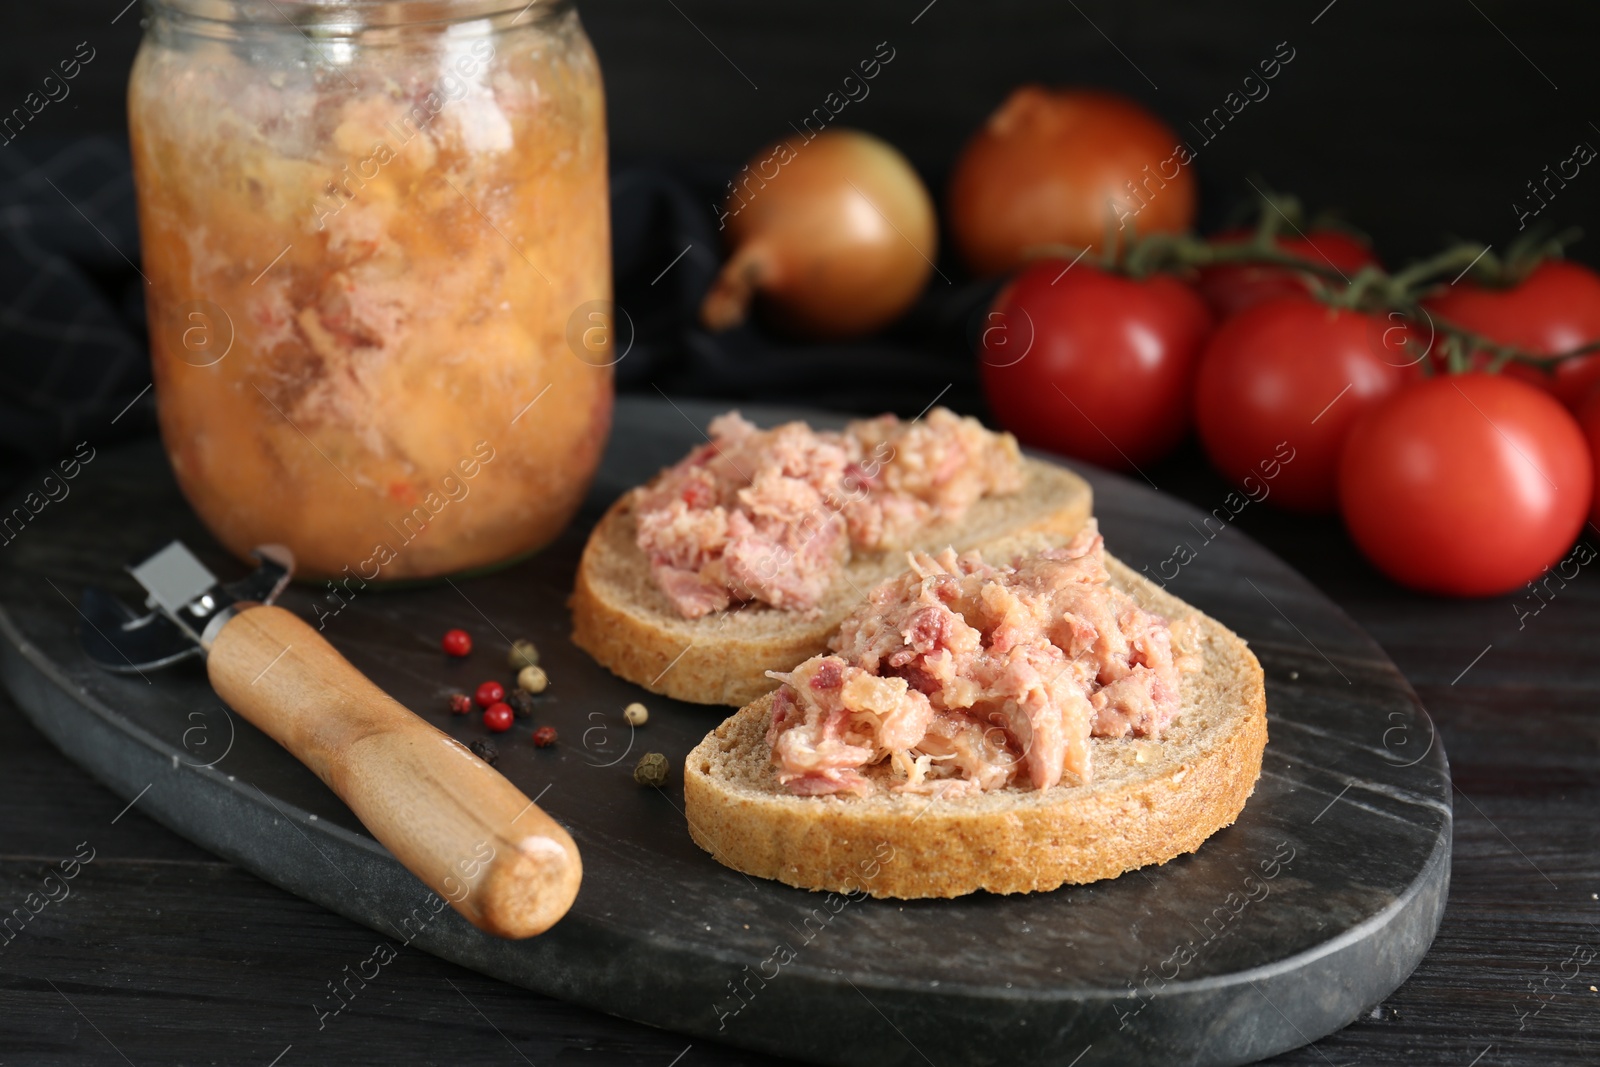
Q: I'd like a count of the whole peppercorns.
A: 11